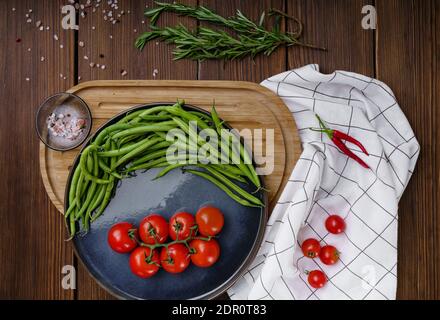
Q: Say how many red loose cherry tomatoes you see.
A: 4